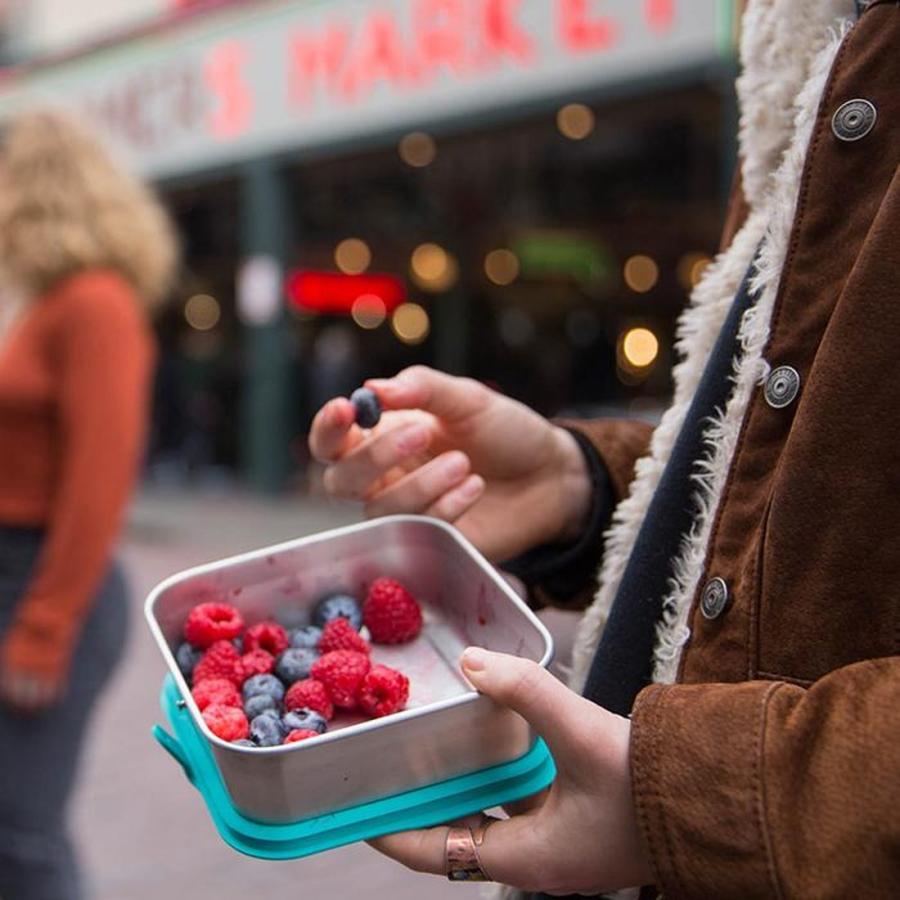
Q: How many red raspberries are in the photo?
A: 12